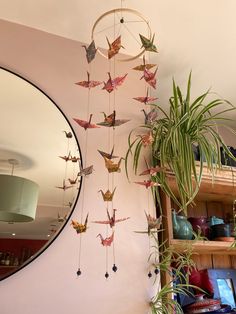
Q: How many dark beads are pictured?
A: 6